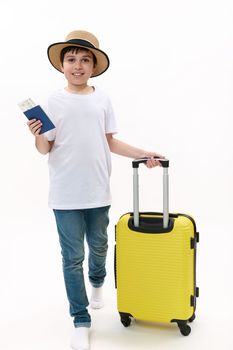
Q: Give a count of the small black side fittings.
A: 4